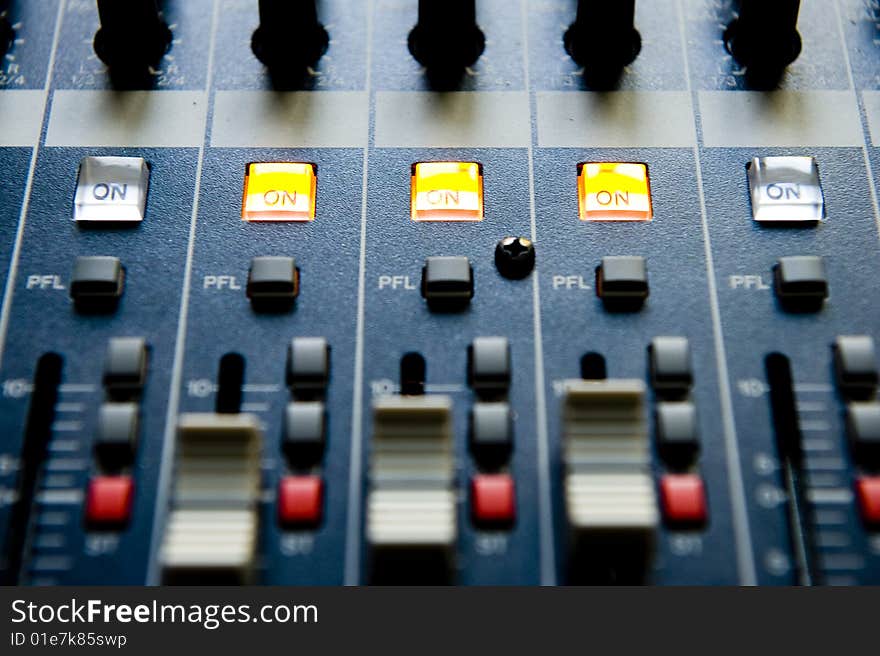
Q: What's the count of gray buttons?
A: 15